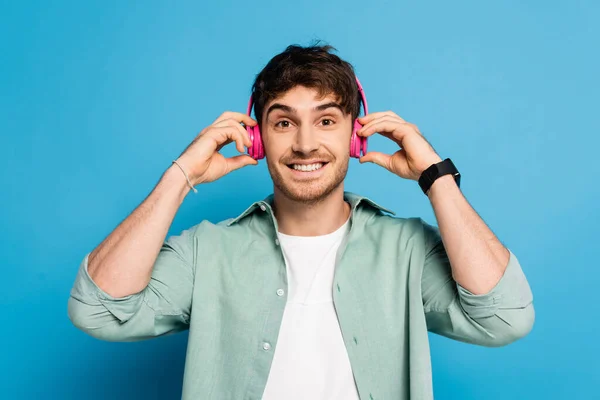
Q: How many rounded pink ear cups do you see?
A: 2